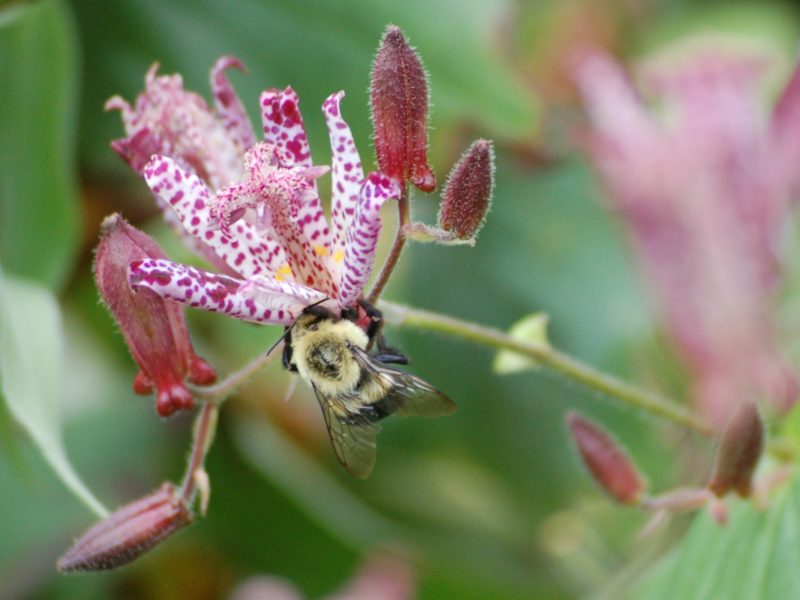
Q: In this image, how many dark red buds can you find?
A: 6